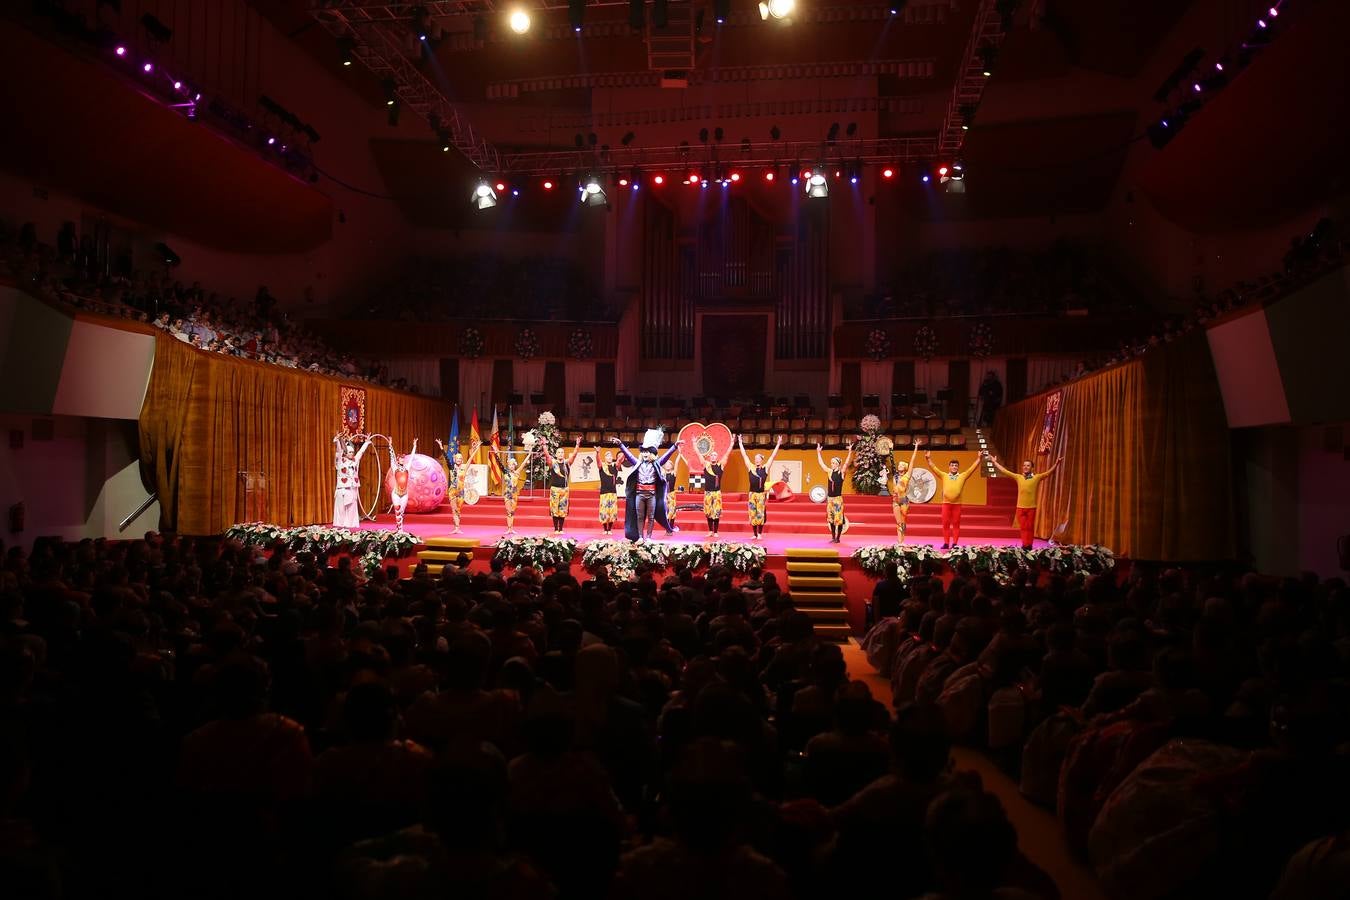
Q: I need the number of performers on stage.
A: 14